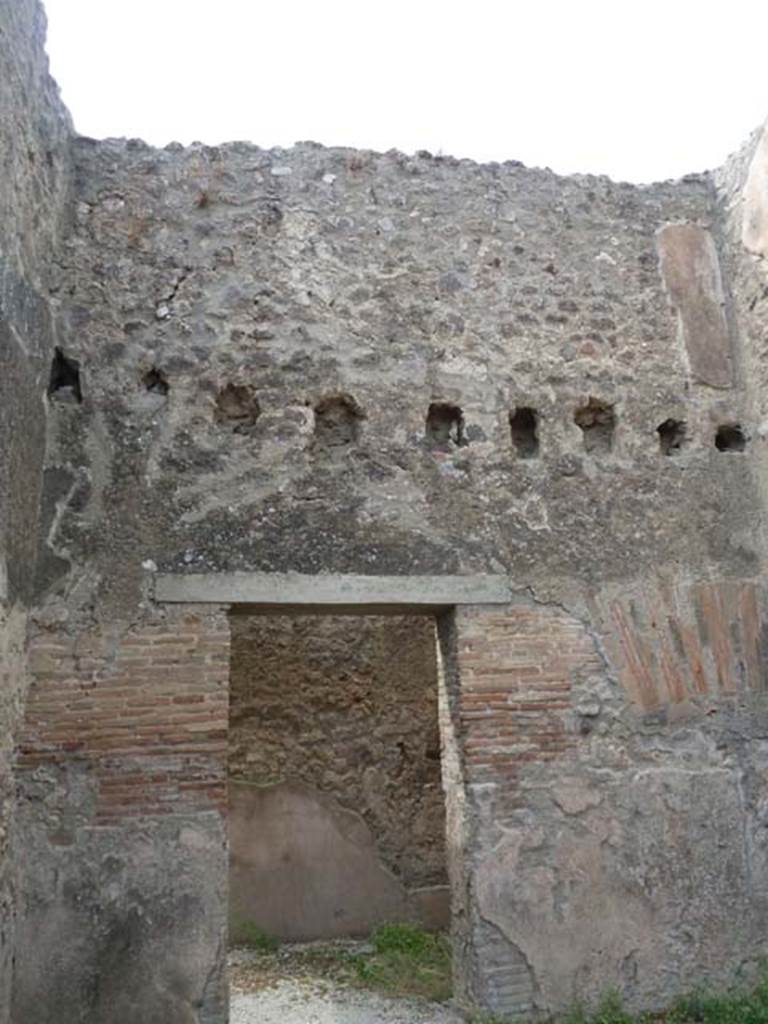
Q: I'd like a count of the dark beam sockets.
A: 9